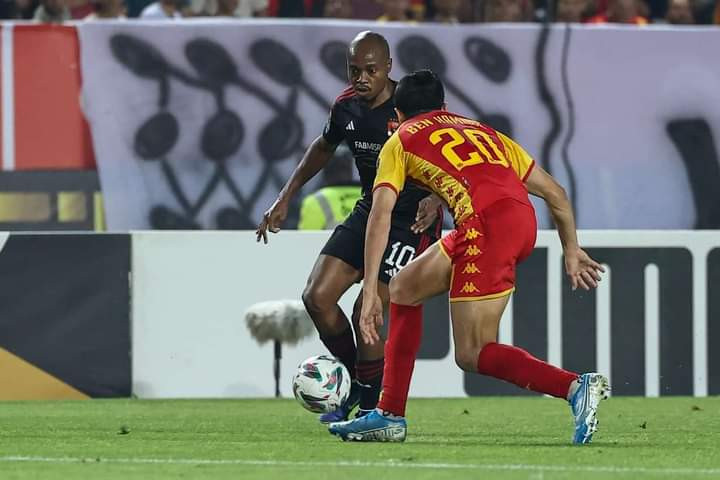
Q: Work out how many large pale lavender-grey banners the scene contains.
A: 1